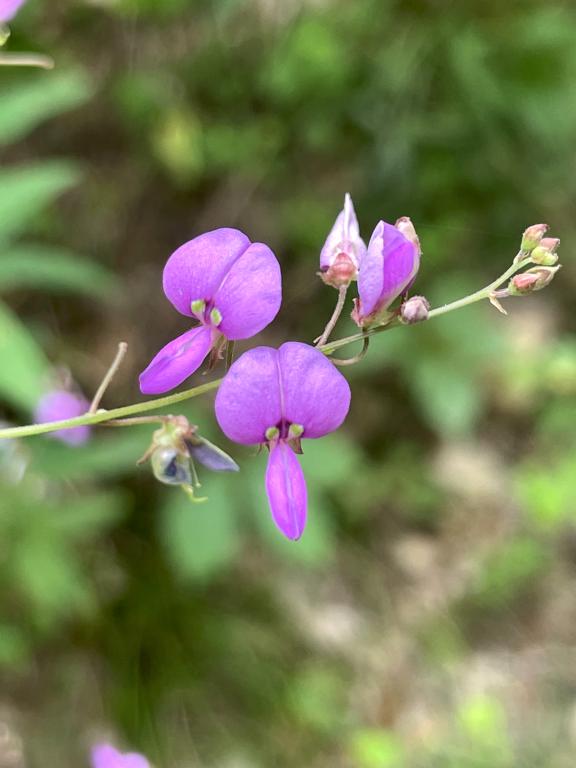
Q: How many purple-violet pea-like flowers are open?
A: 2